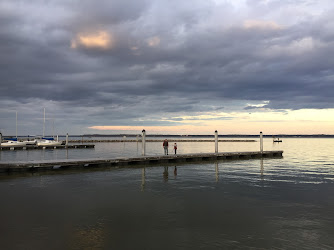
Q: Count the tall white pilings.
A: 3